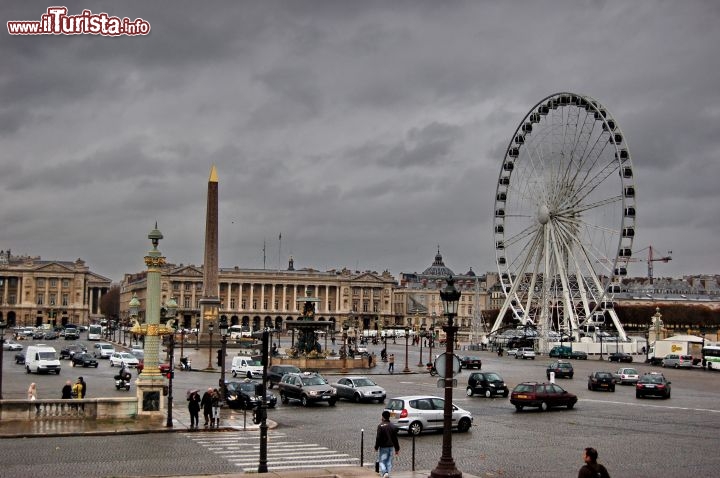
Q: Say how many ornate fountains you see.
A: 1